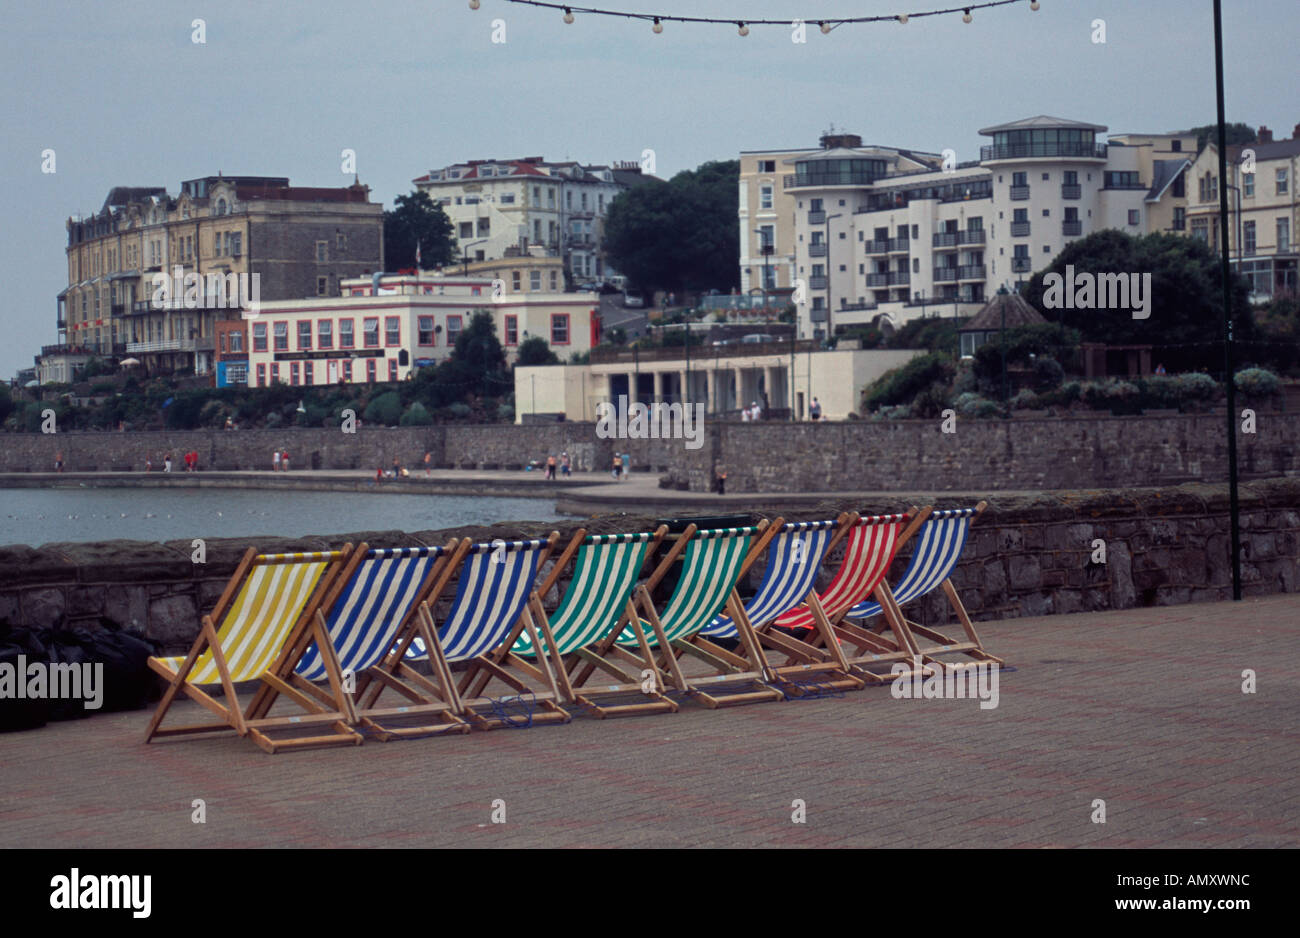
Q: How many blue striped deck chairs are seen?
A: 4